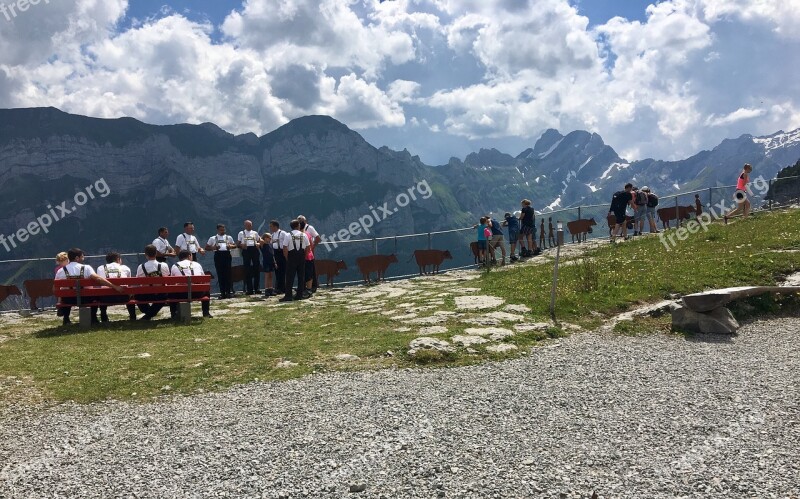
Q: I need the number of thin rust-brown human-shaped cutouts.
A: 3